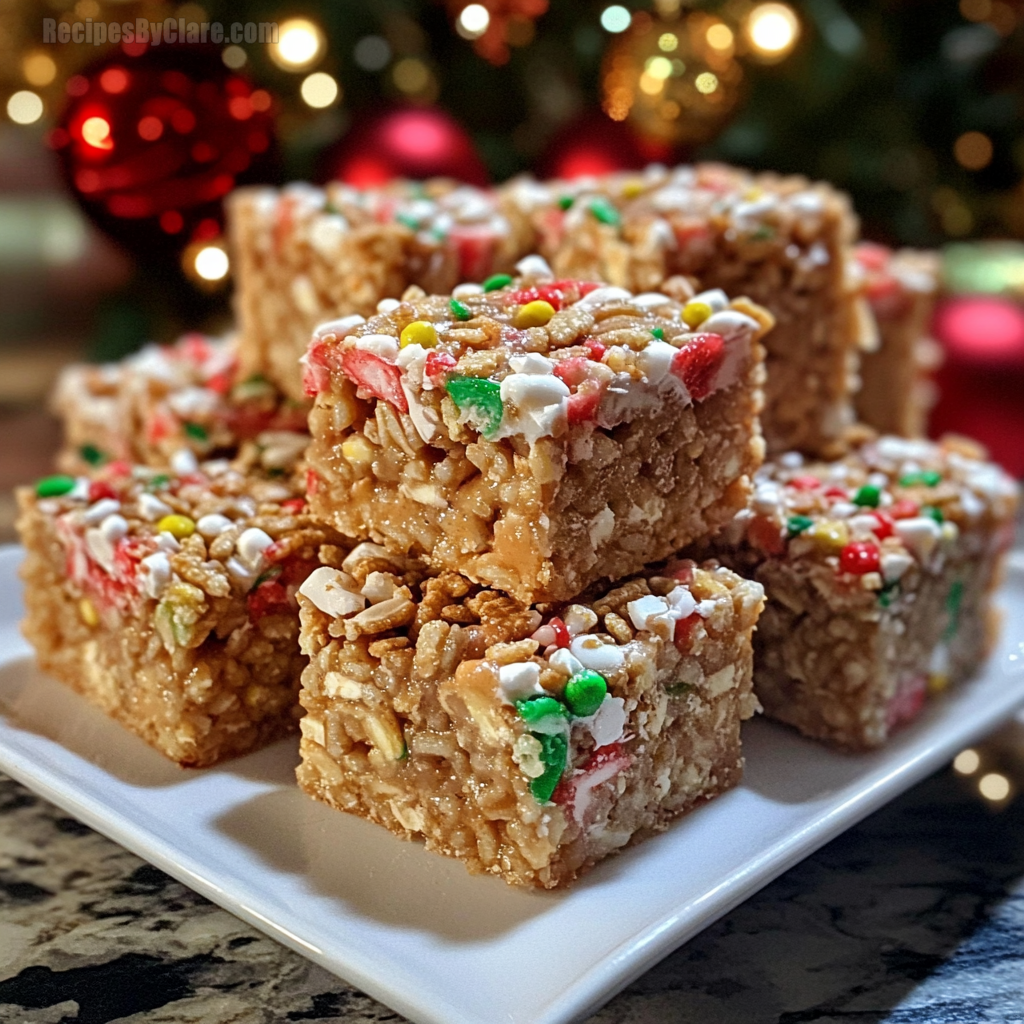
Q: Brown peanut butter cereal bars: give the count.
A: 8